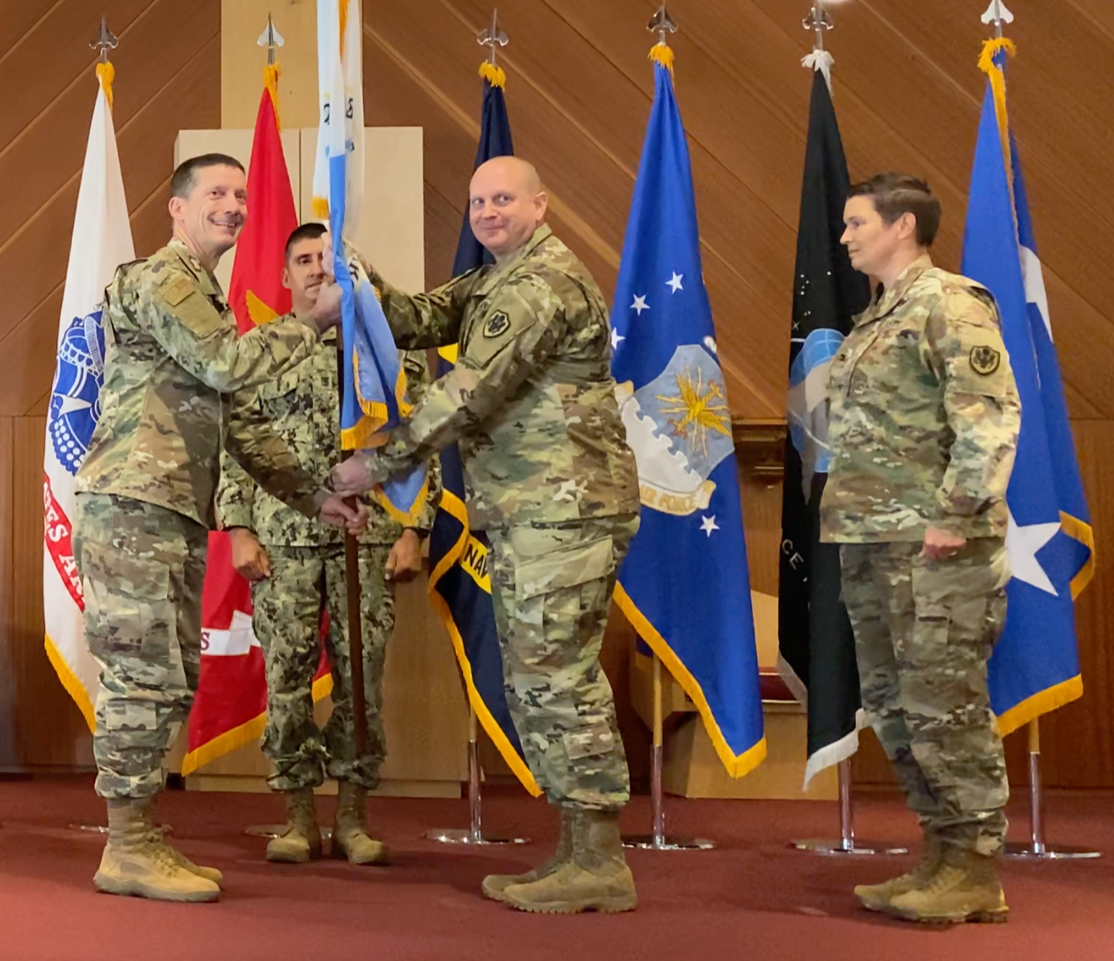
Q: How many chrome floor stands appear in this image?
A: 6